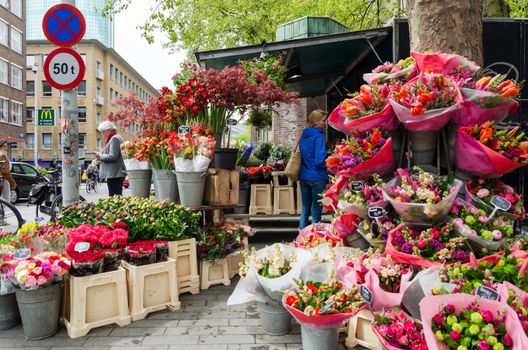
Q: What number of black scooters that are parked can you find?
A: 1